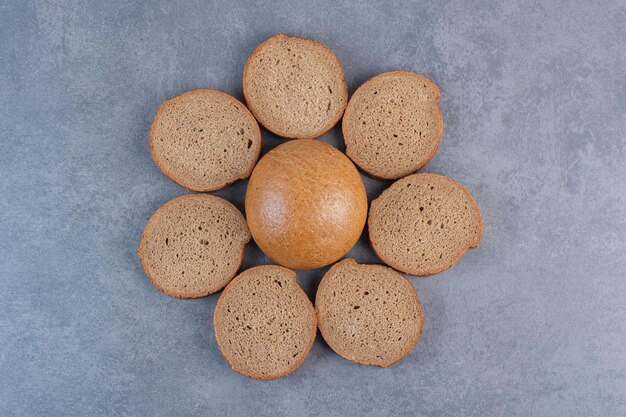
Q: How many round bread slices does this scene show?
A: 7